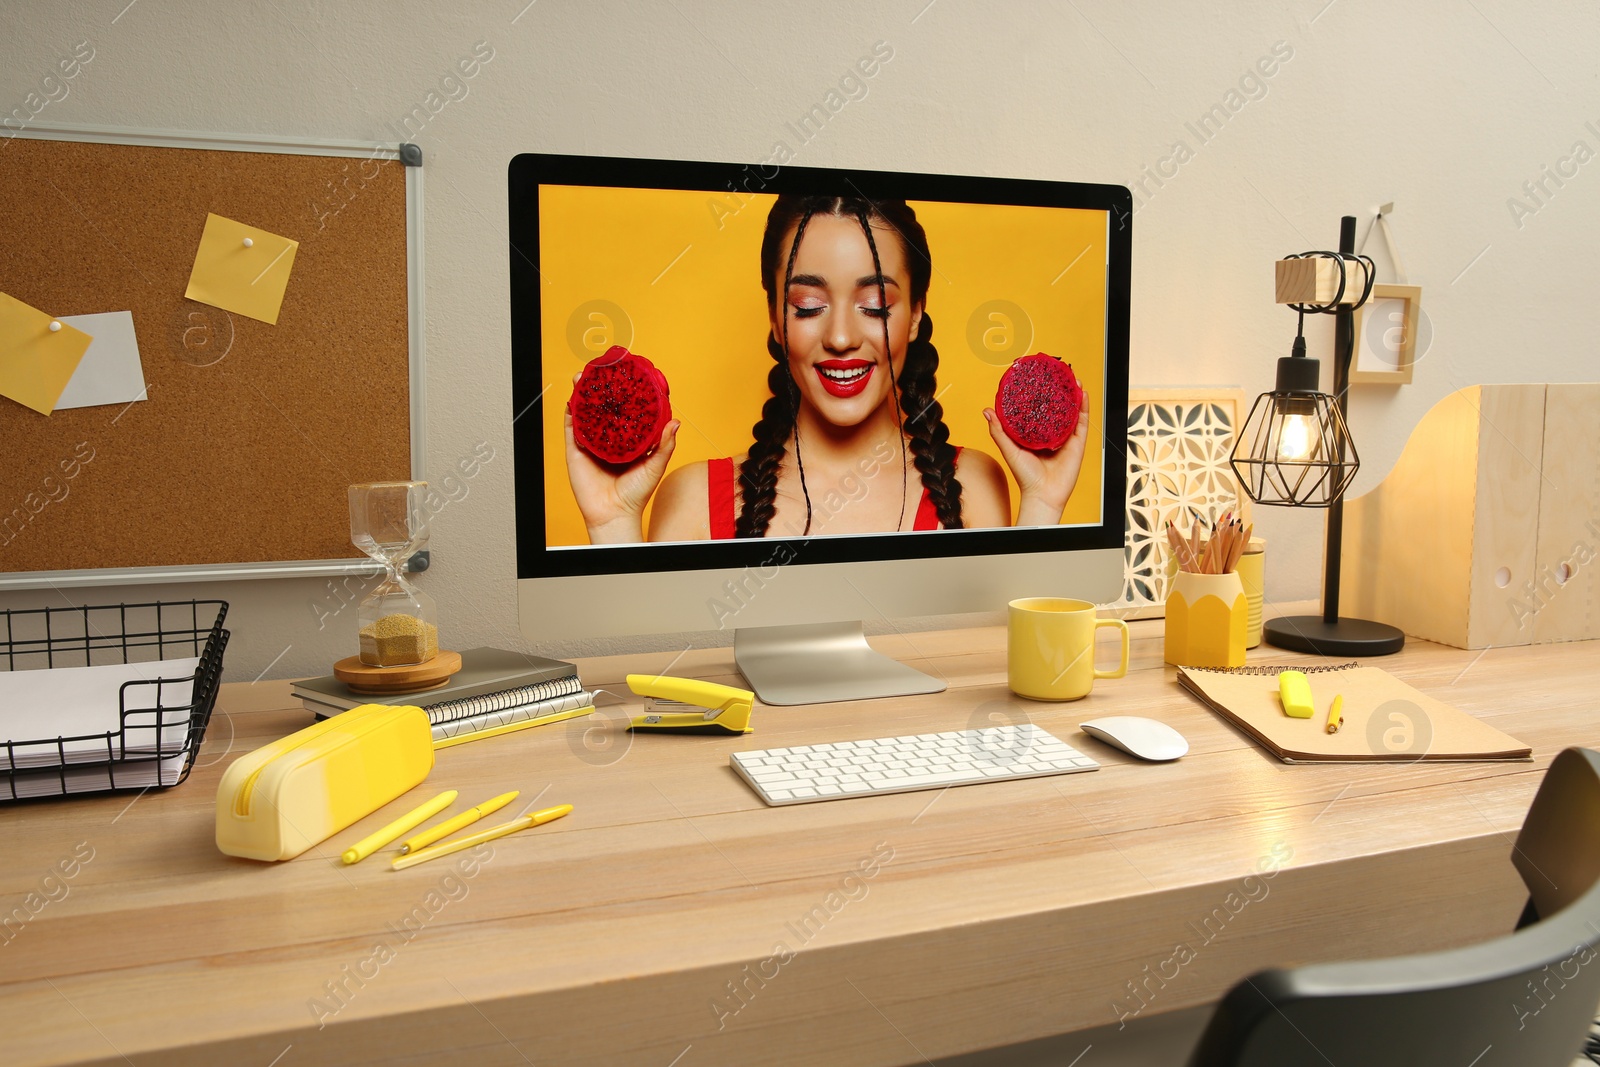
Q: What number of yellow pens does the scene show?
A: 4